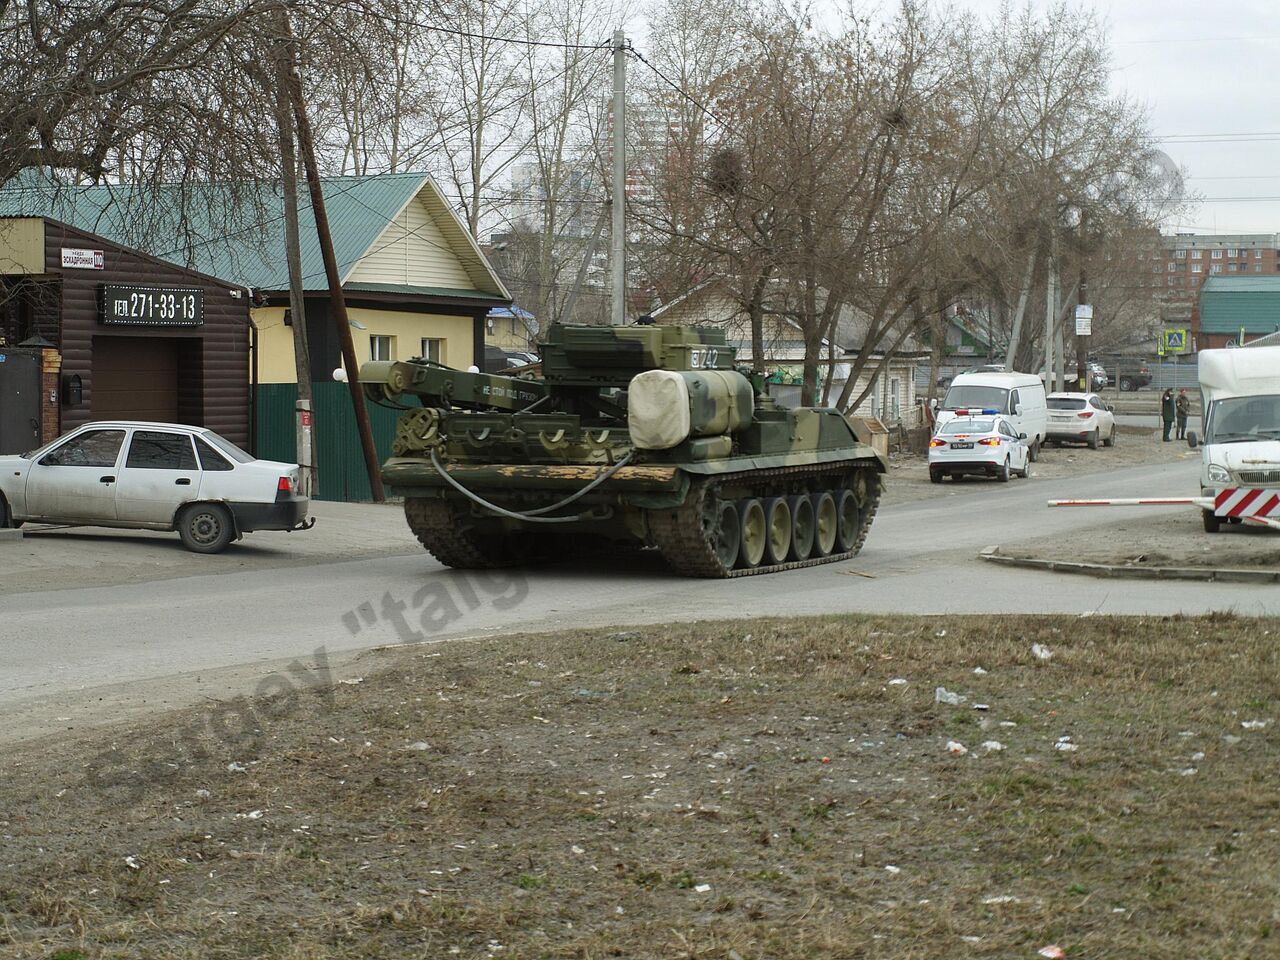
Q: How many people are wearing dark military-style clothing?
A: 2